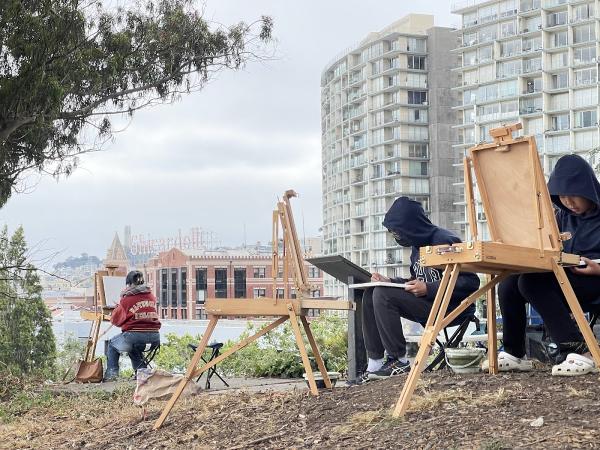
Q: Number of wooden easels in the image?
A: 3